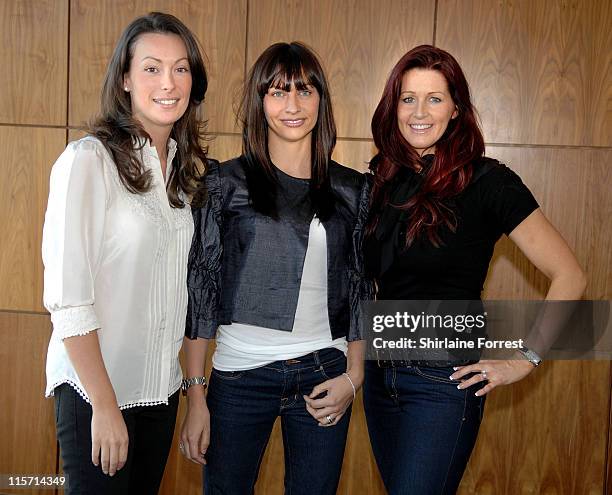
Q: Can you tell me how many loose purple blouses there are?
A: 0